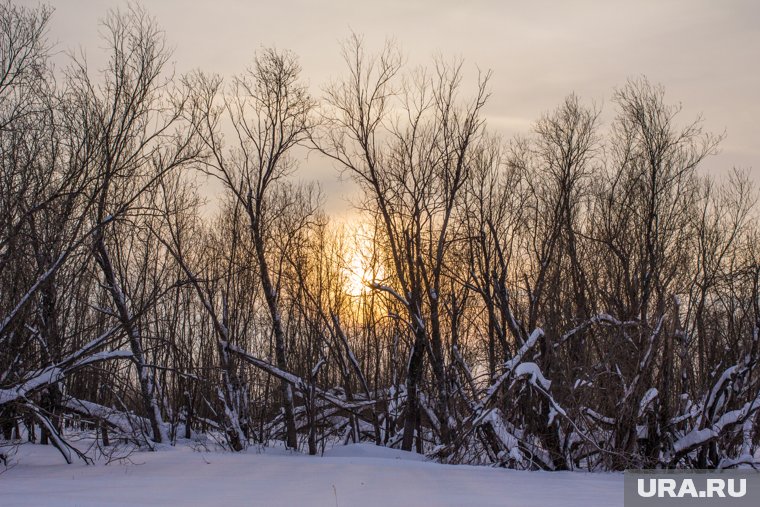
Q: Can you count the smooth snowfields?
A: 1